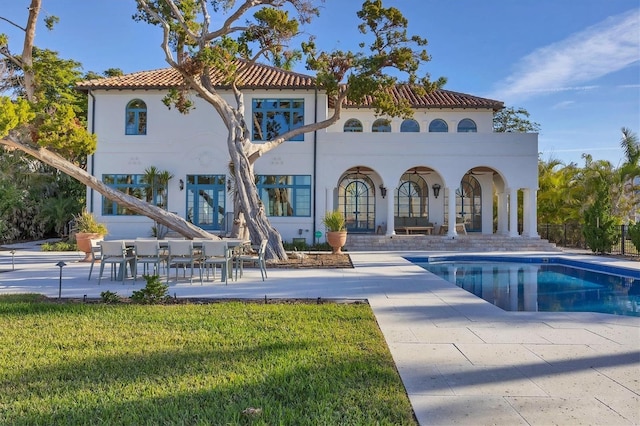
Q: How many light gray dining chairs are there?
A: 10